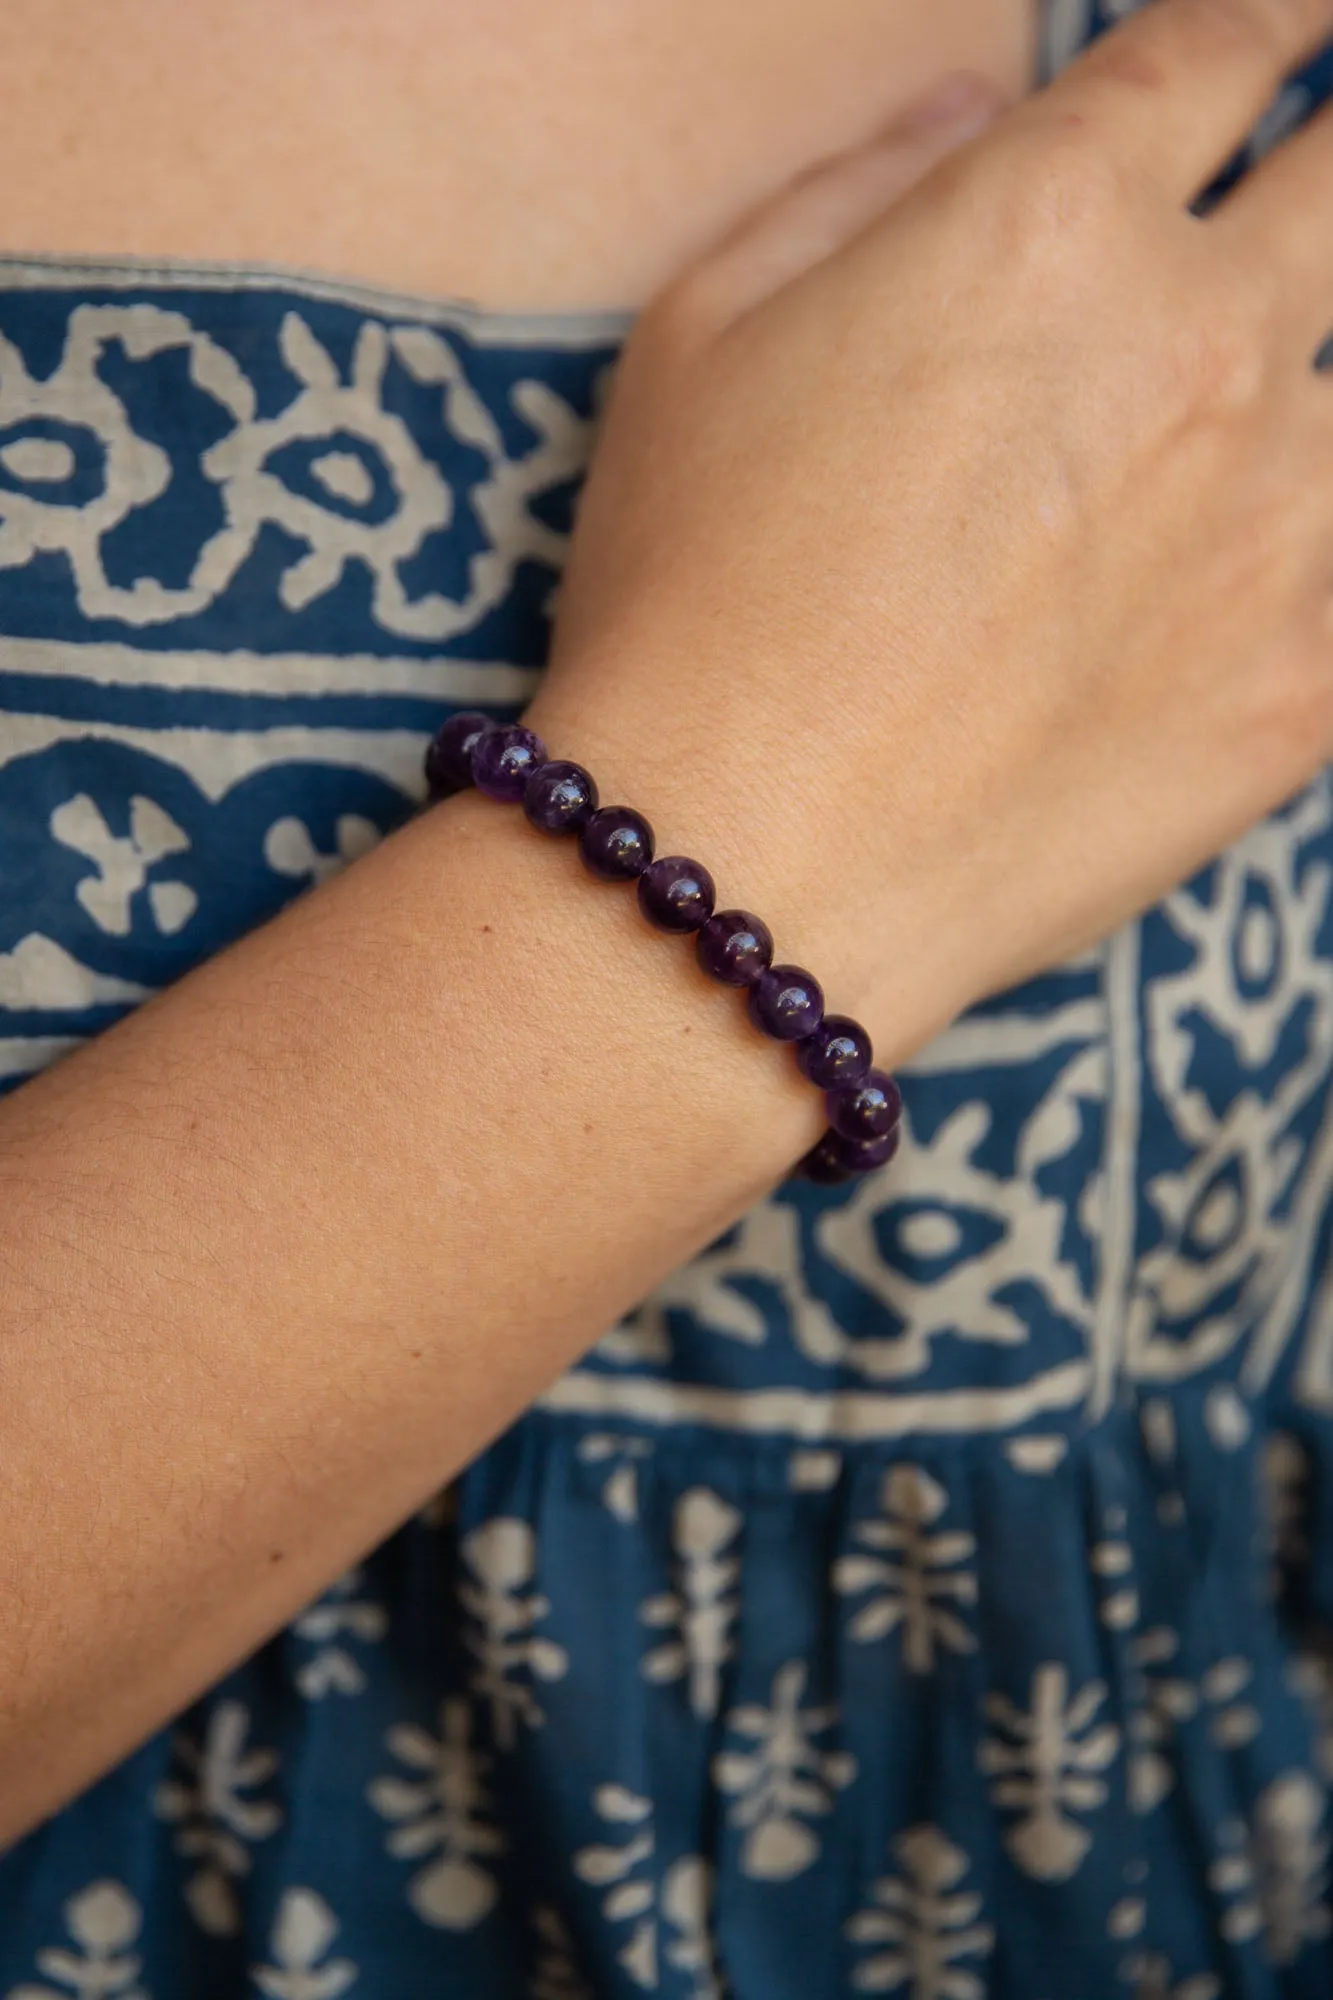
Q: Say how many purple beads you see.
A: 12